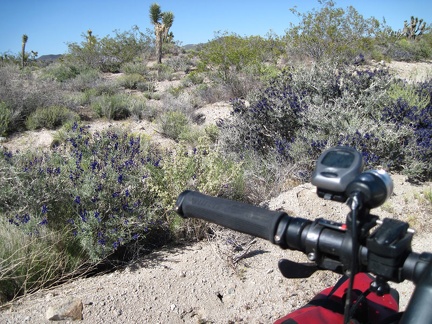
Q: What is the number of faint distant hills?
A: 2